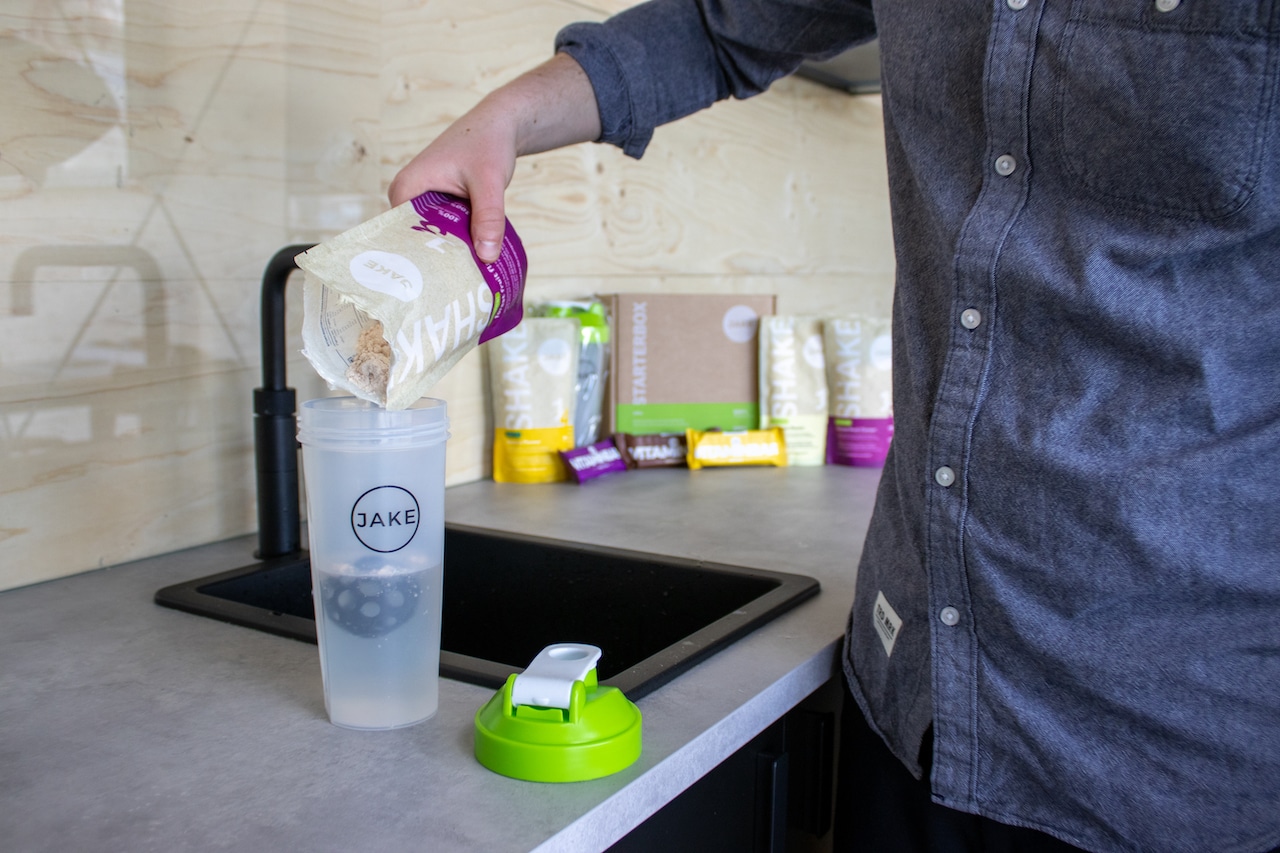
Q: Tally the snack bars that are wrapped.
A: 3